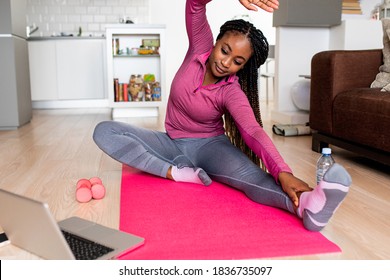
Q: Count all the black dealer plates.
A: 0